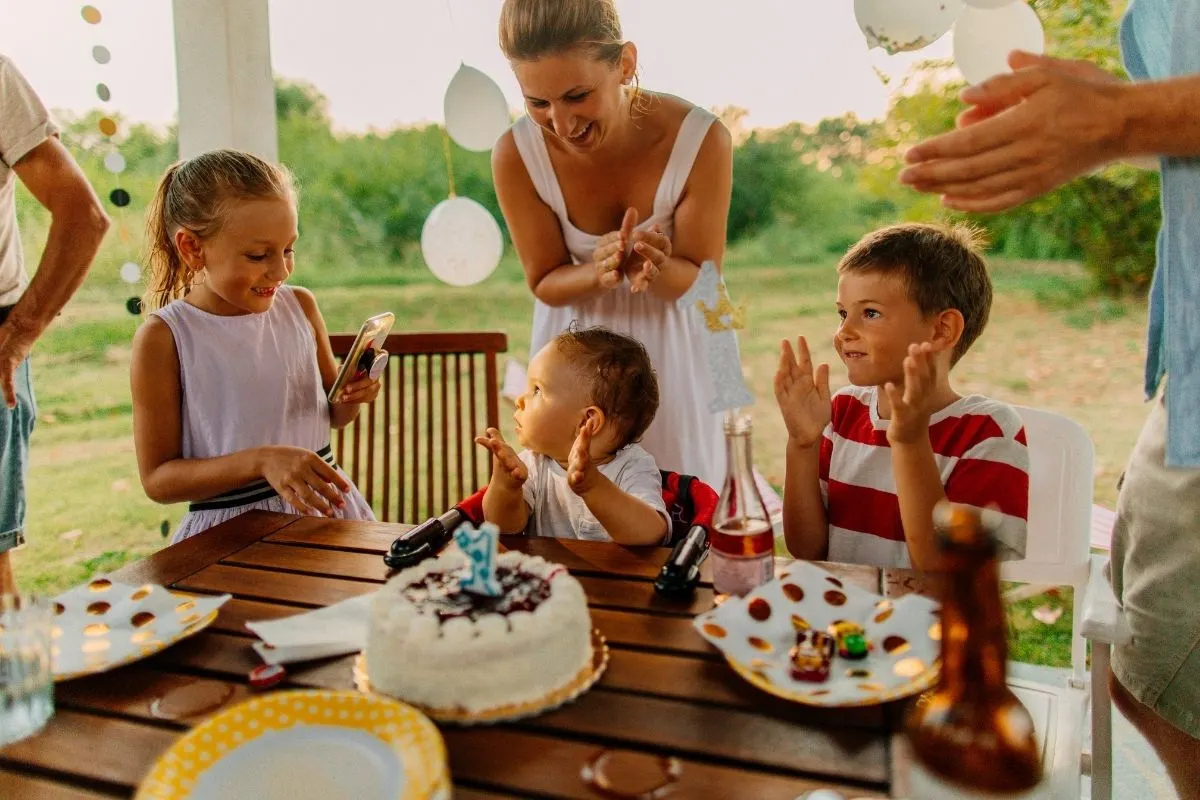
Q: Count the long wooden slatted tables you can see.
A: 1